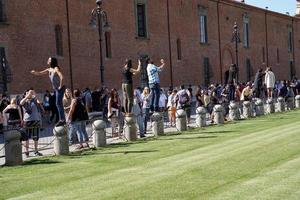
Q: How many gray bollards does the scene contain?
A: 14